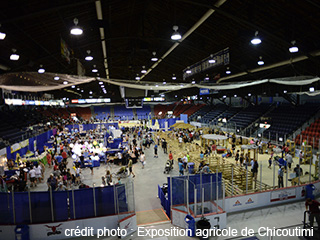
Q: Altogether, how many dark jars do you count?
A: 0